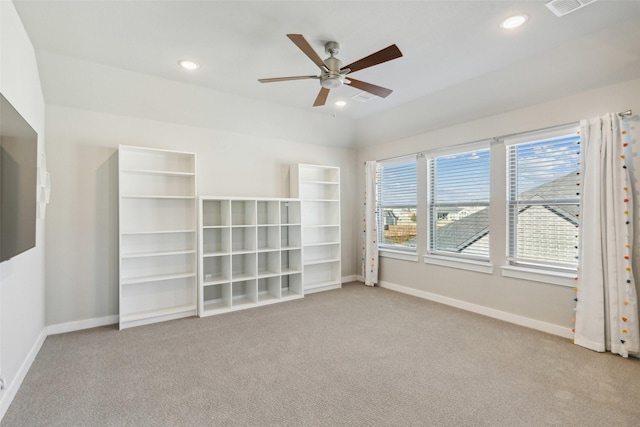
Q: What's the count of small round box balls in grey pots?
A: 0